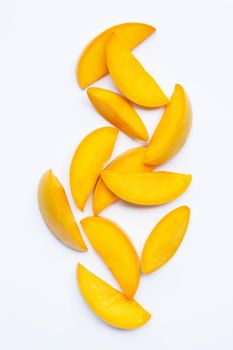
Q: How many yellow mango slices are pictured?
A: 11